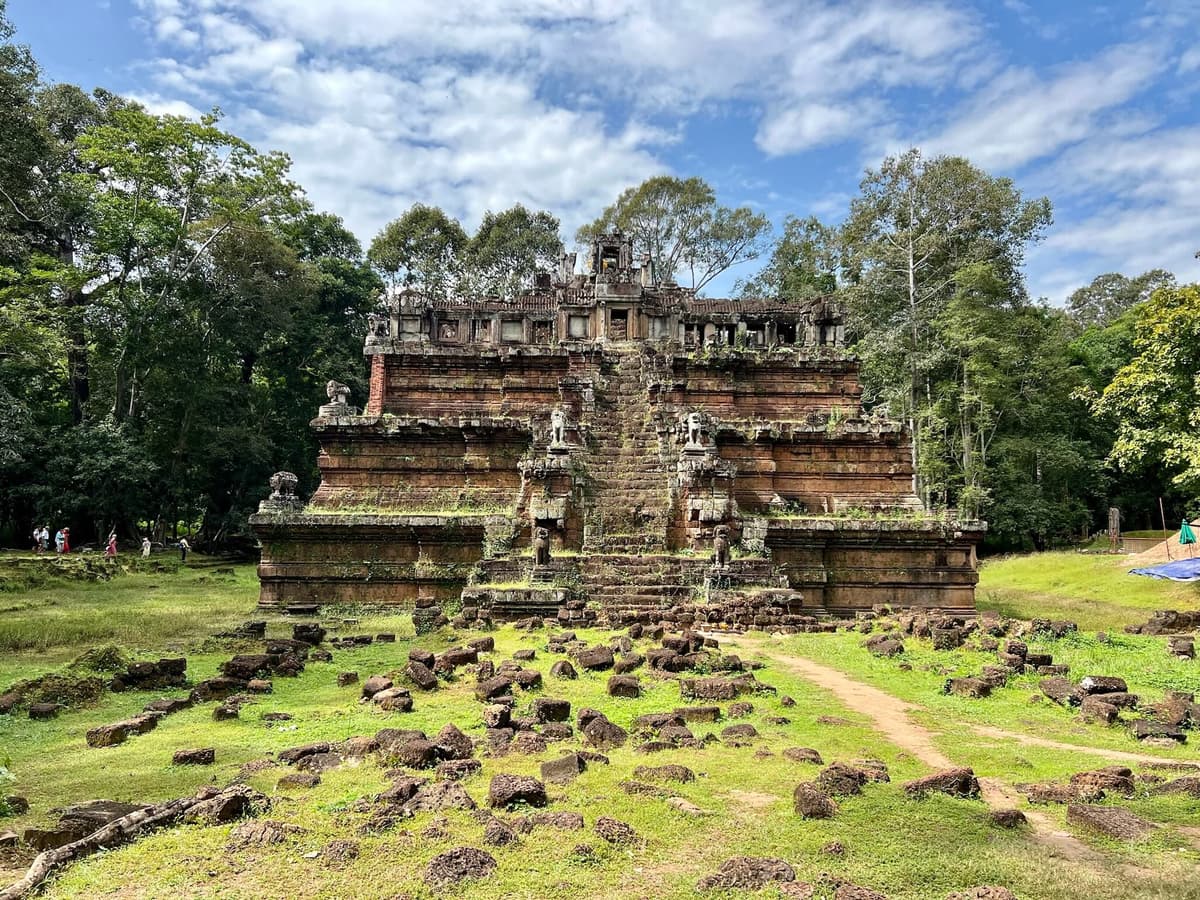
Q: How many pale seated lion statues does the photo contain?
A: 2